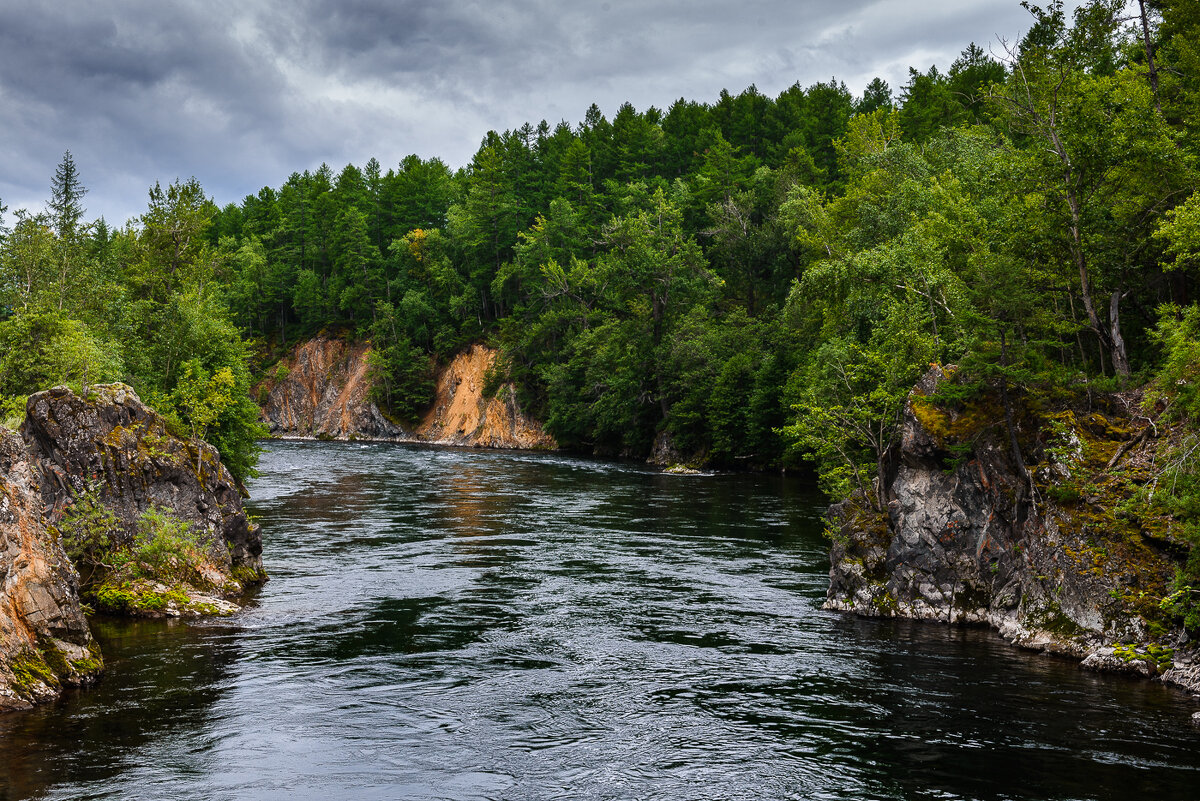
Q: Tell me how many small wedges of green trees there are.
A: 1